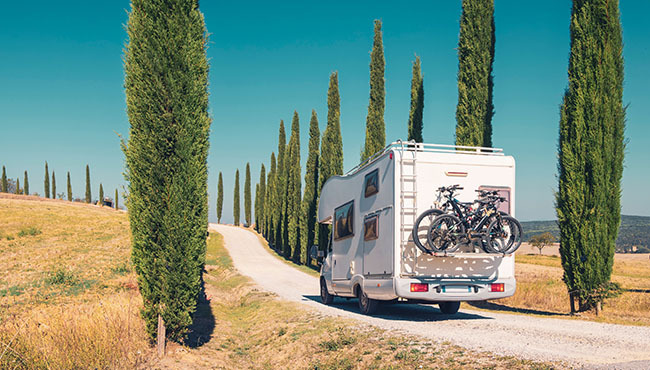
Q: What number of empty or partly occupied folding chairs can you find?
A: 0